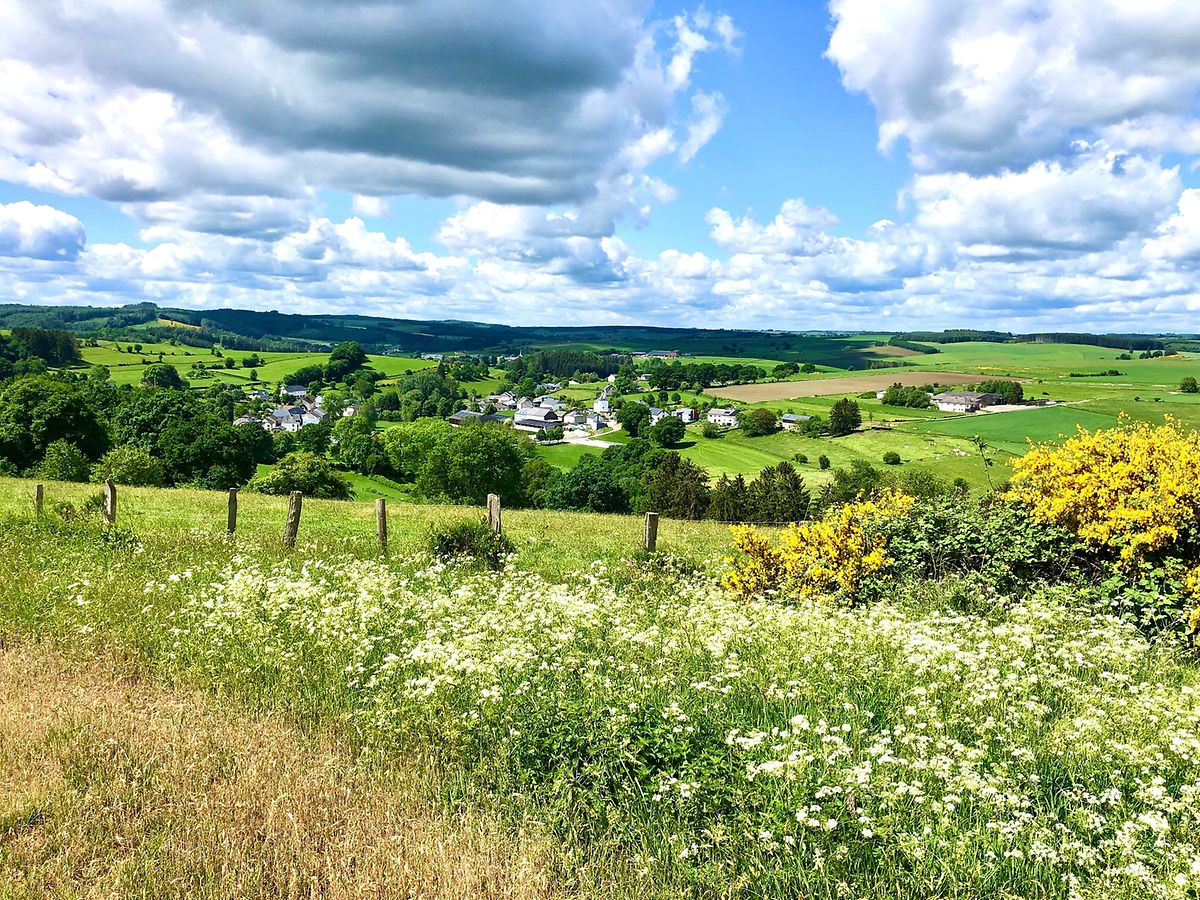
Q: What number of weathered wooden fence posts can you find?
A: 7